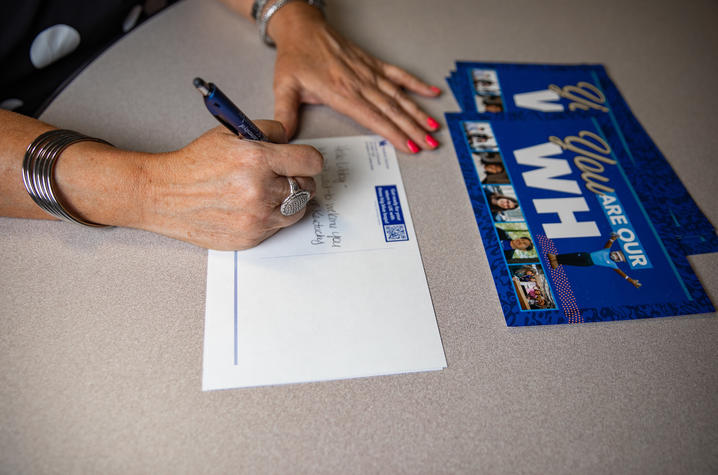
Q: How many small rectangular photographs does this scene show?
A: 7